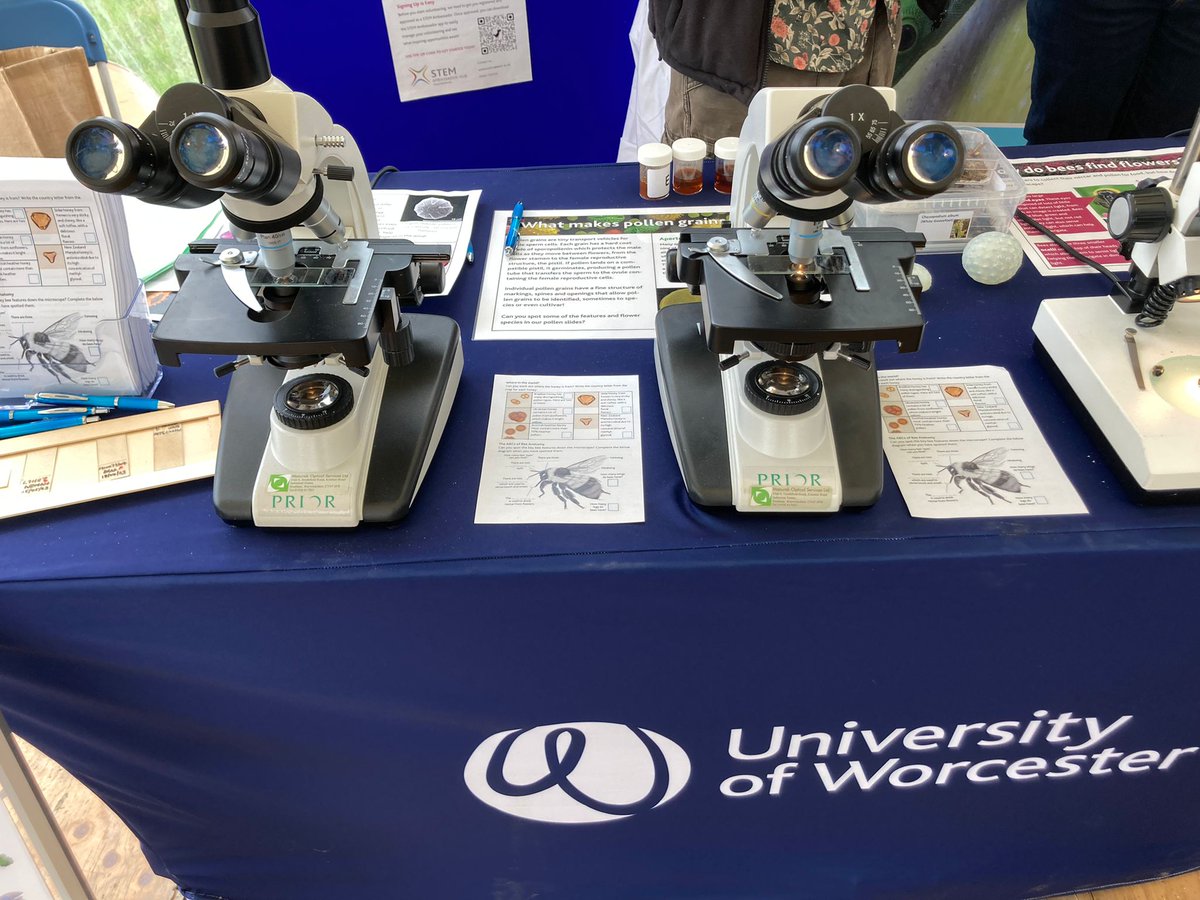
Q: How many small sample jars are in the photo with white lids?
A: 3